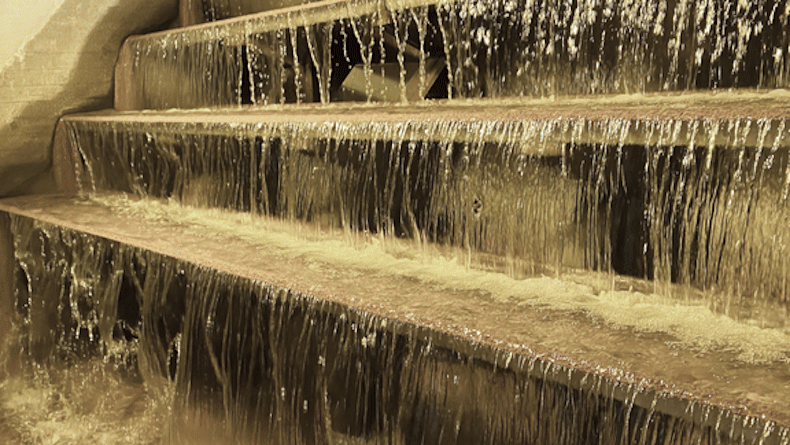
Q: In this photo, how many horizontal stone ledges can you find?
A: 3